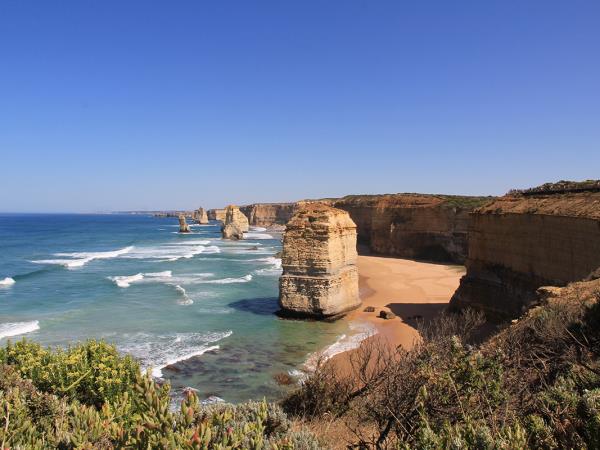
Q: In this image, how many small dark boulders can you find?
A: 2